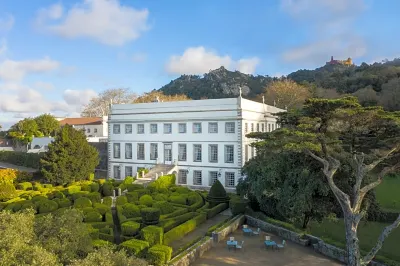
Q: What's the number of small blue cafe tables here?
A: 3